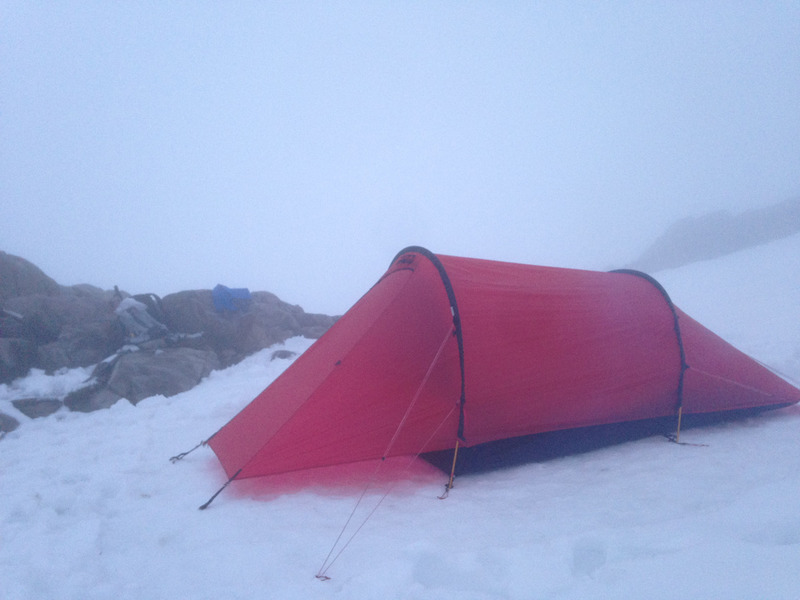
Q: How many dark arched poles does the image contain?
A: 2